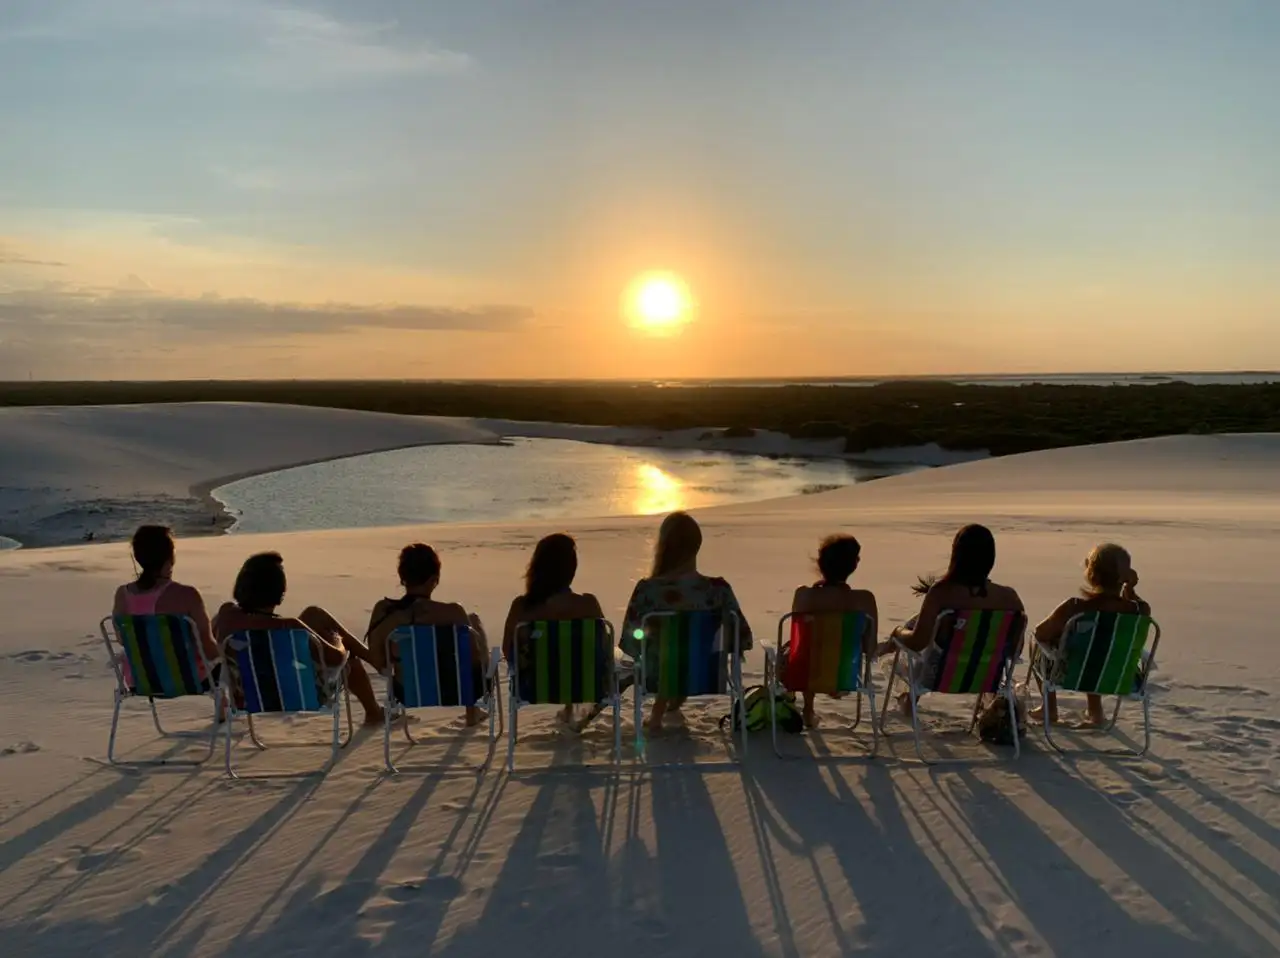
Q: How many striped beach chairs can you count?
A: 8